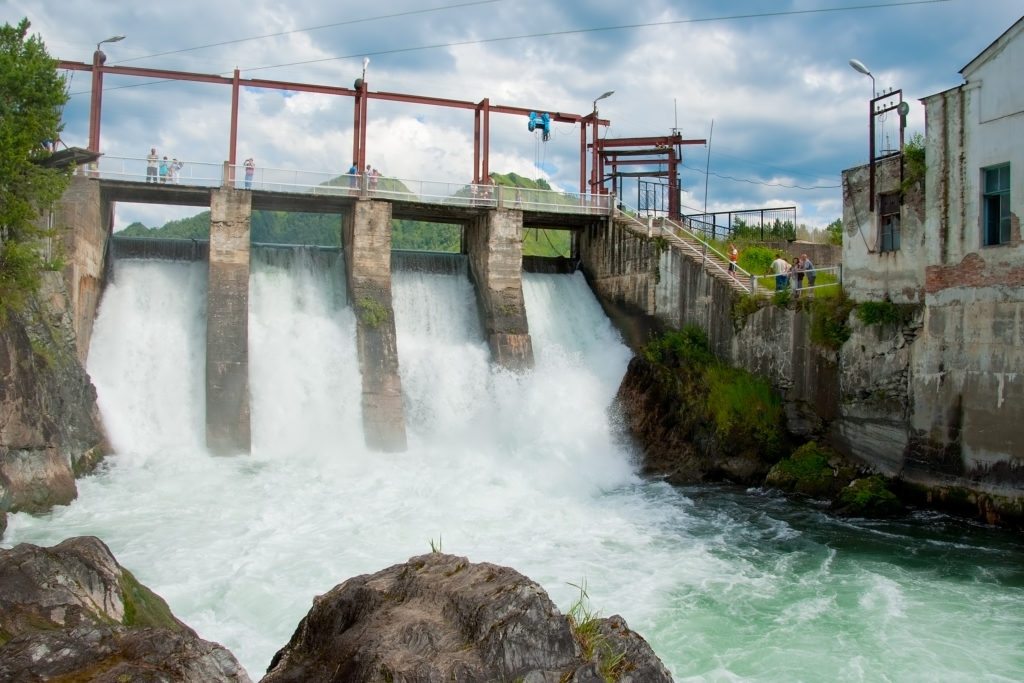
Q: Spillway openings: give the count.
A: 4